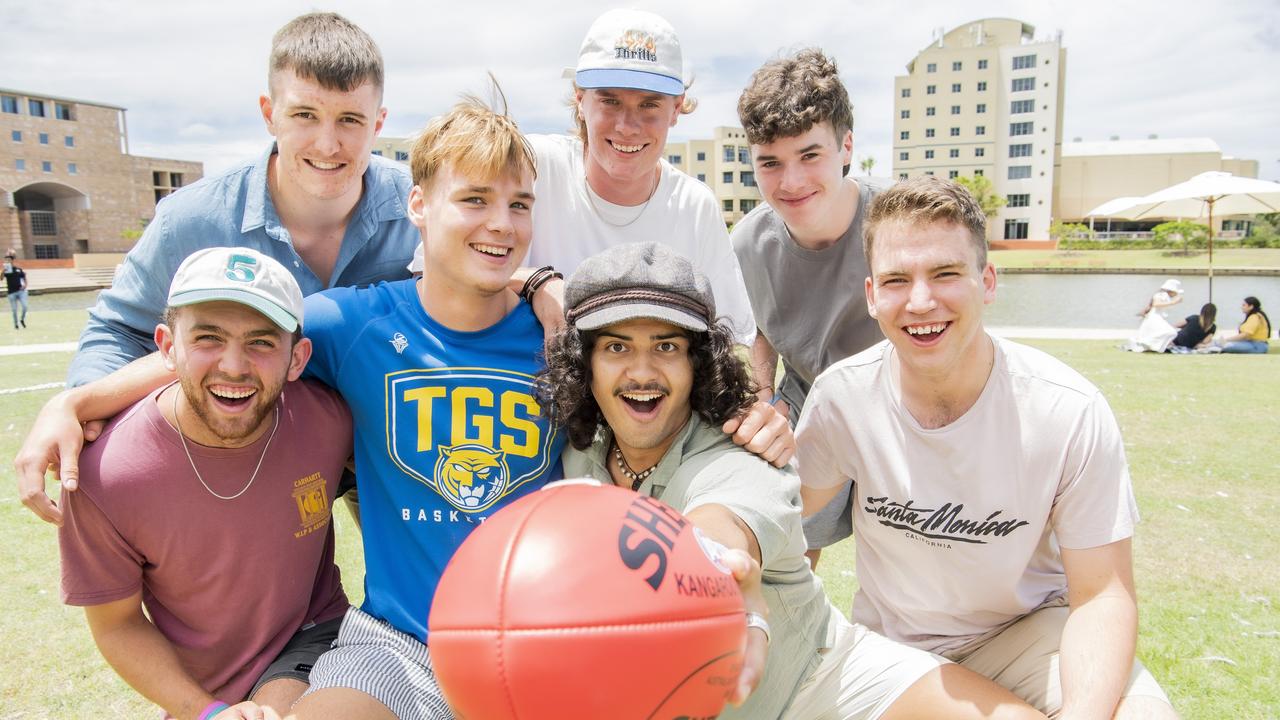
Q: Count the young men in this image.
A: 7